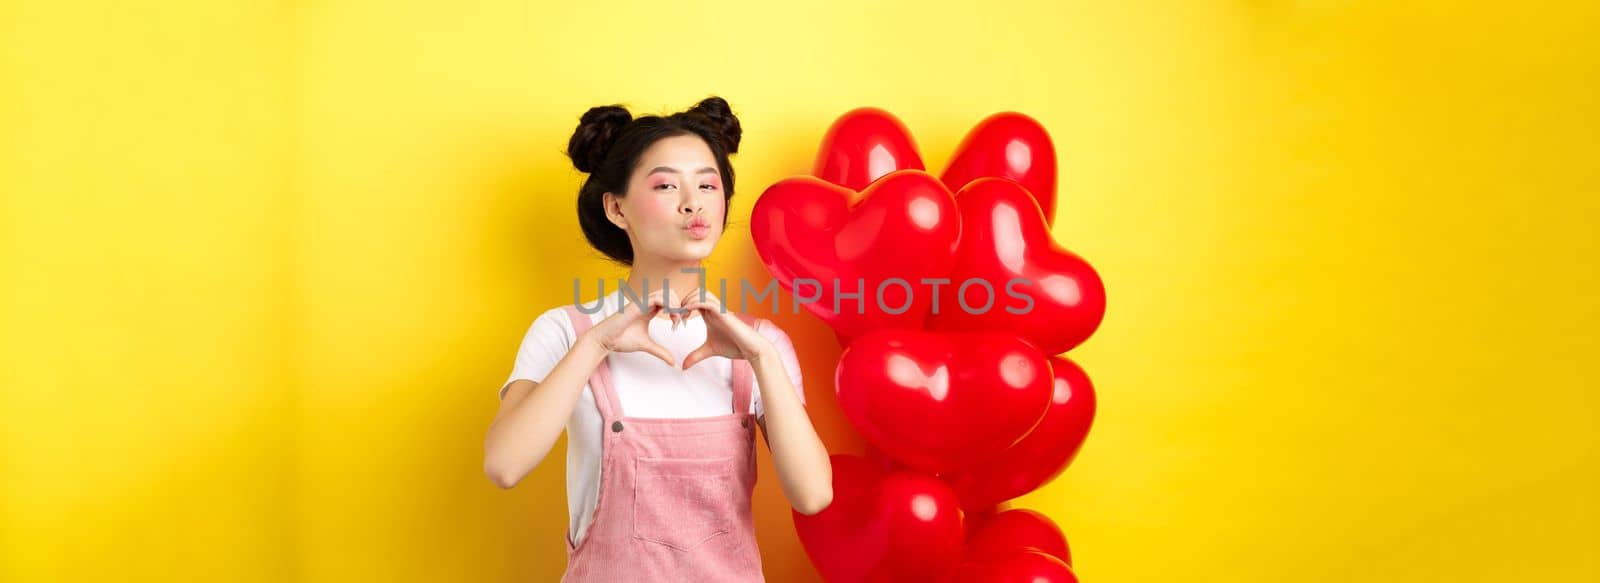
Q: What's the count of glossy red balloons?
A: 9